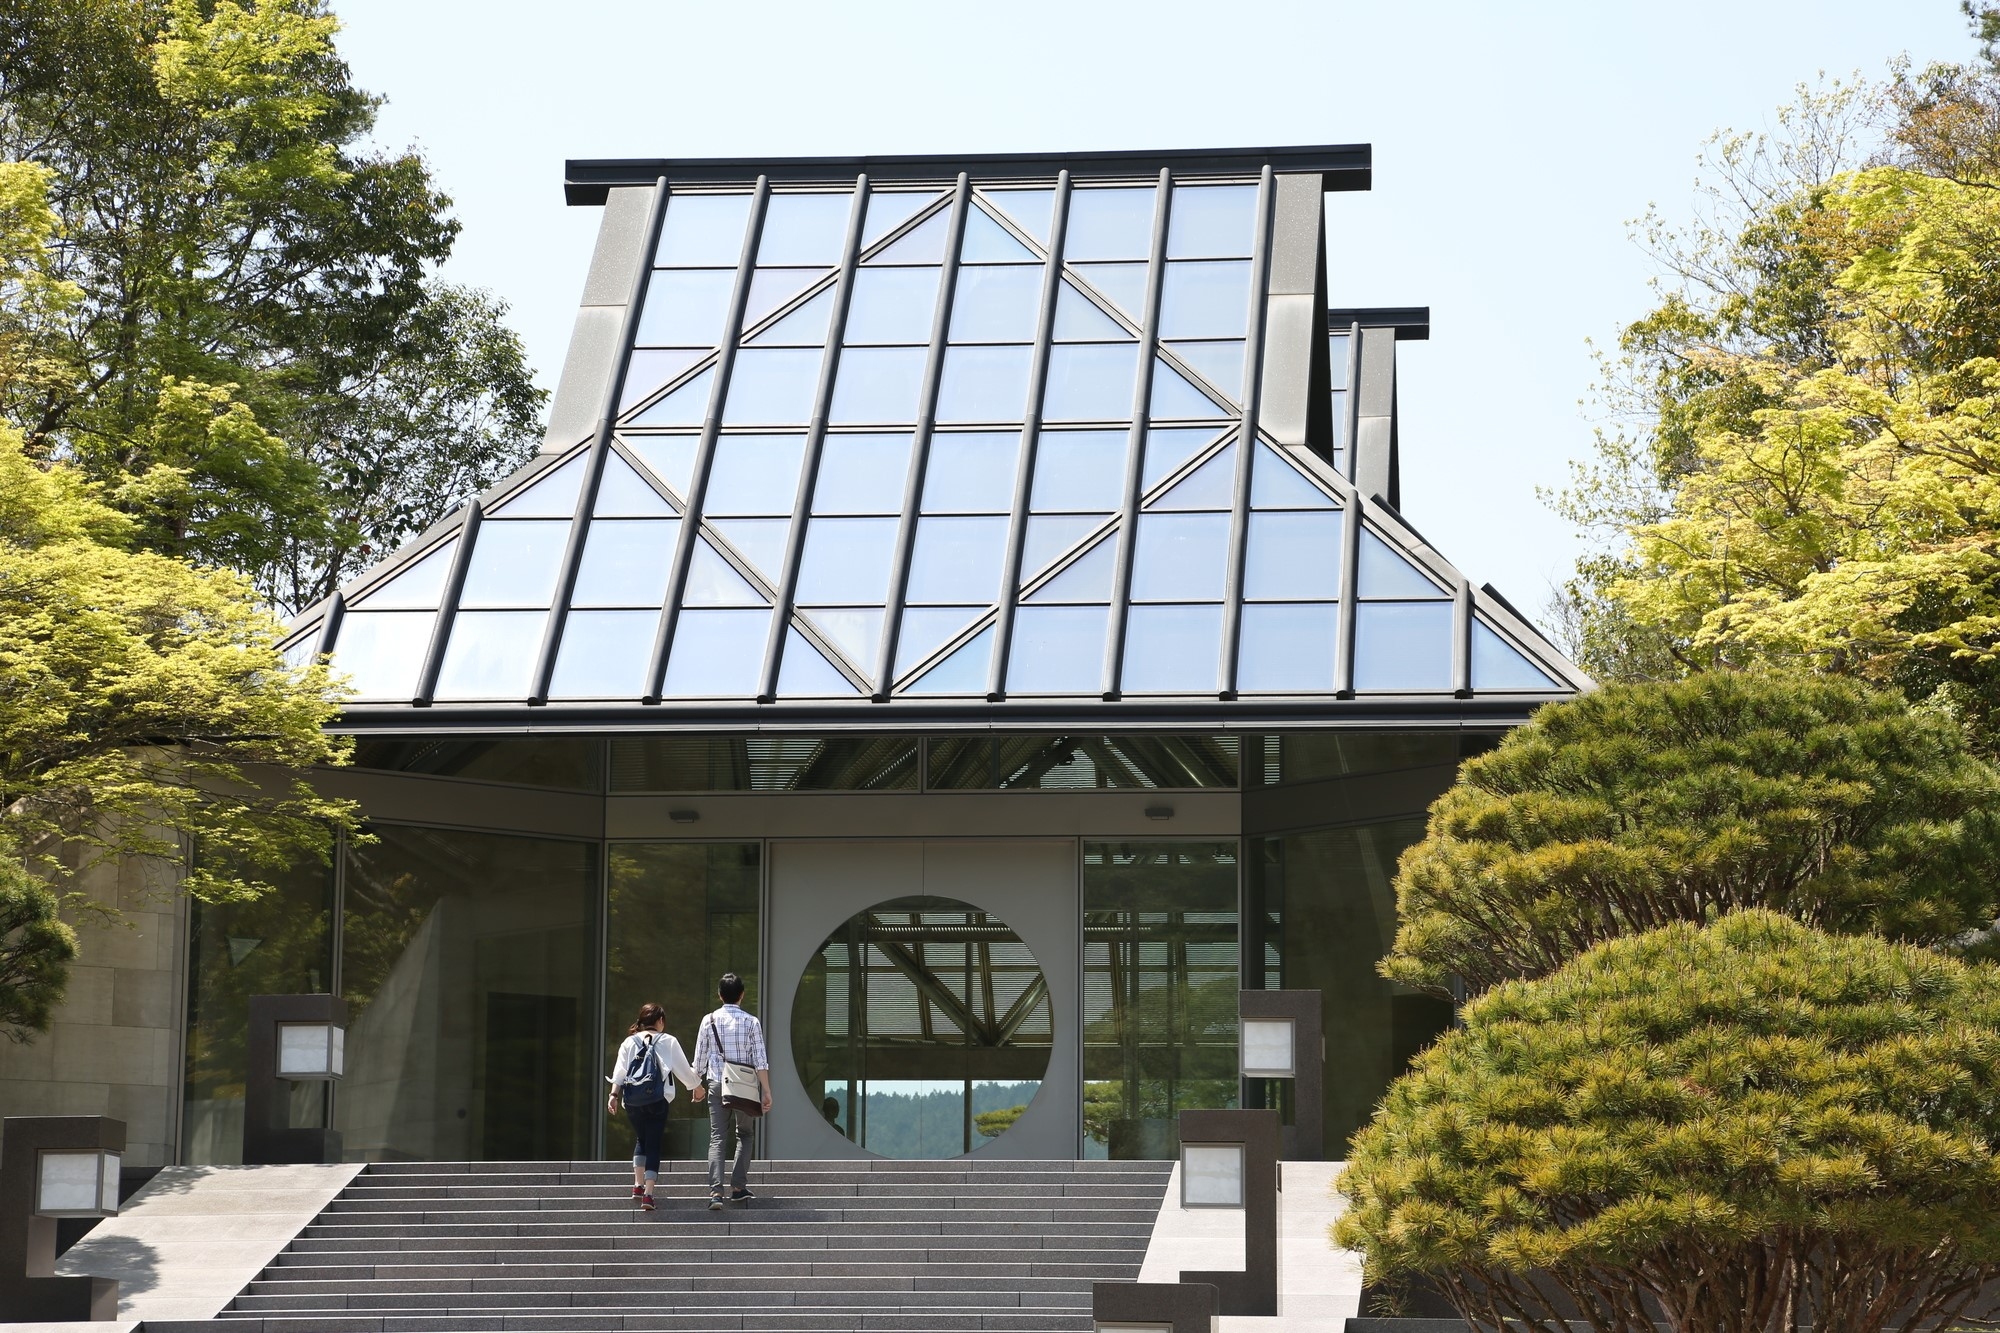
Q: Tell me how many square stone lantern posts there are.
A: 5